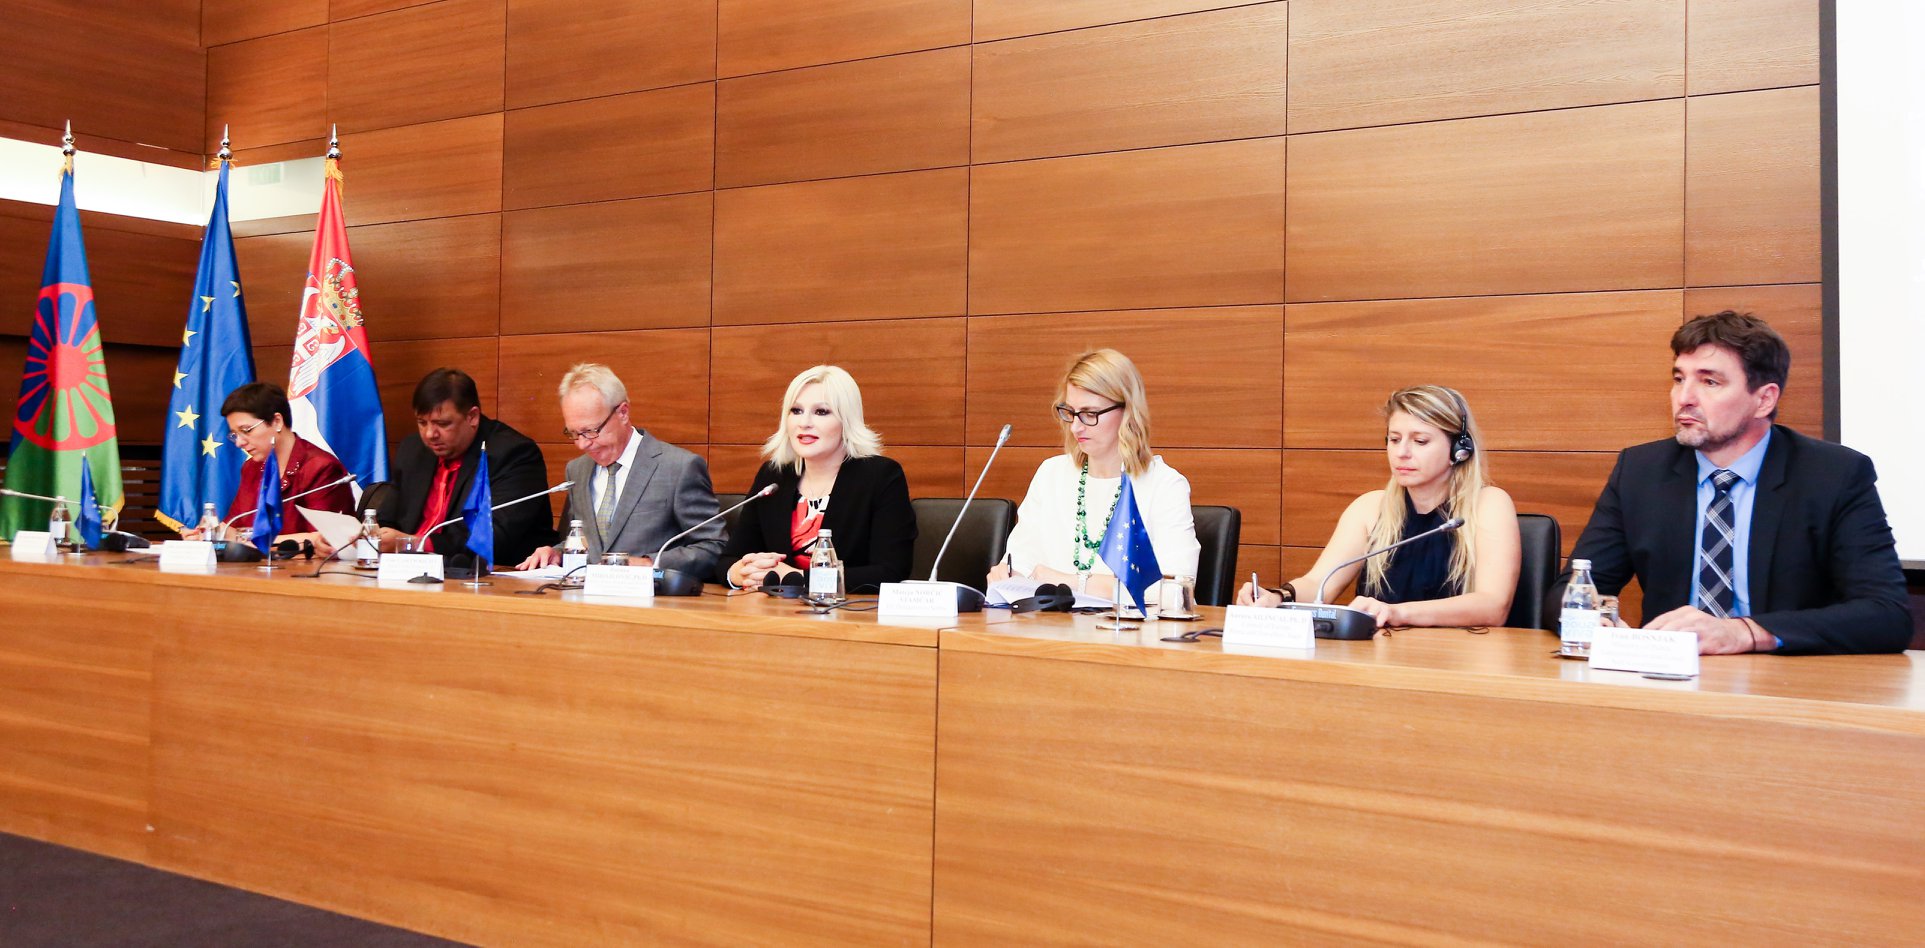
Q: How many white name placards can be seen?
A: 7